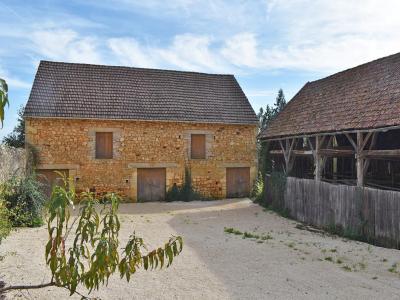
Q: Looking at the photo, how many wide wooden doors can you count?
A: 3